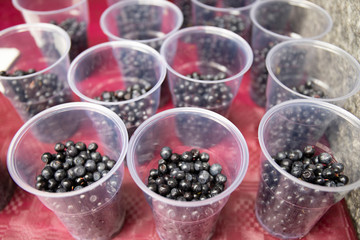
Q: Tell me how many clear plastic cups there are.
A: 11